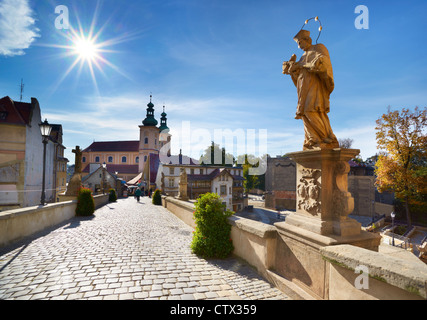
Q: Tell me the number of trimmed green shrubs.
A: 4